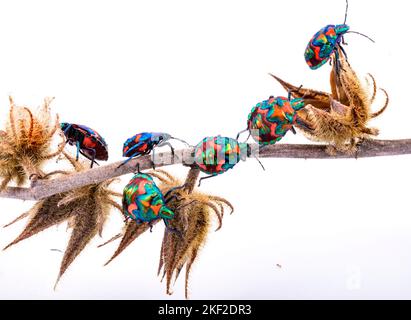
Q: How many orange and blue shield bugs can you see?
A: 6